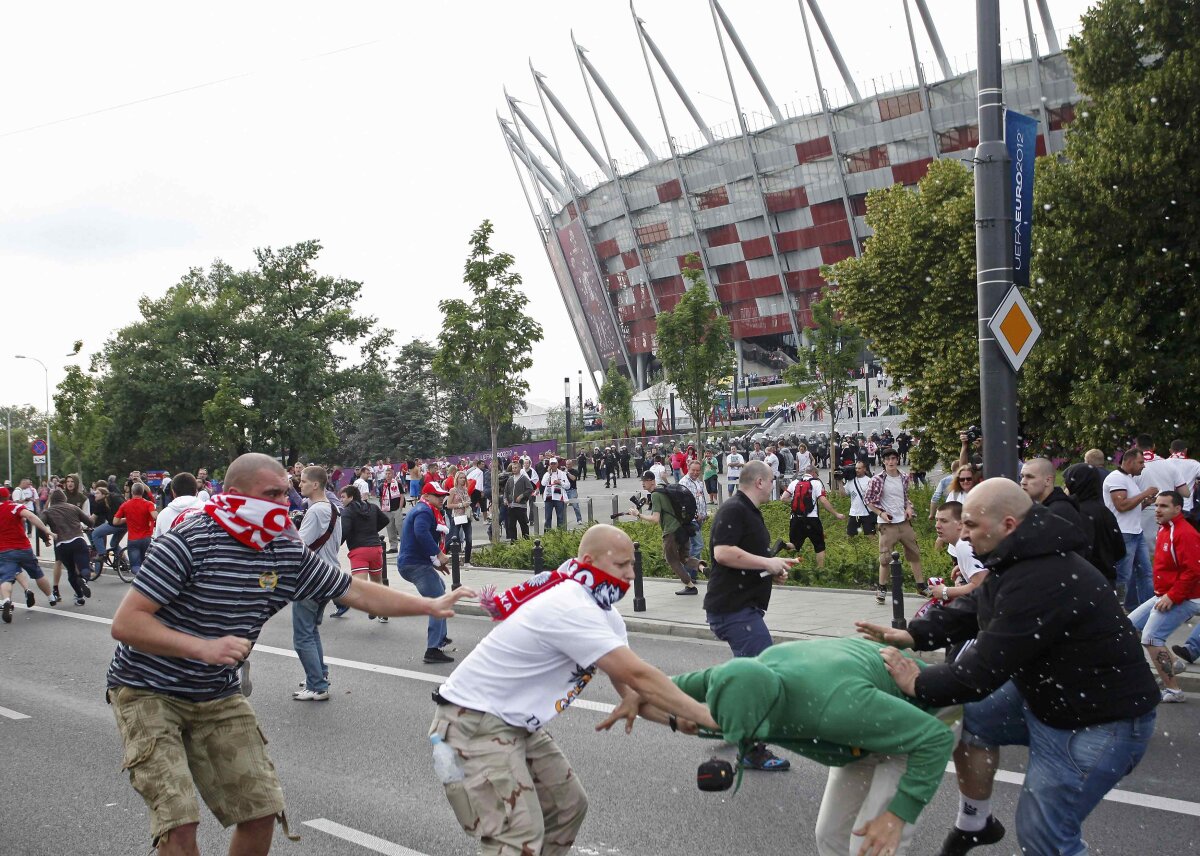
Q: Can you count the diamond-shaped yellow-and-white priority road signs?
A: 1